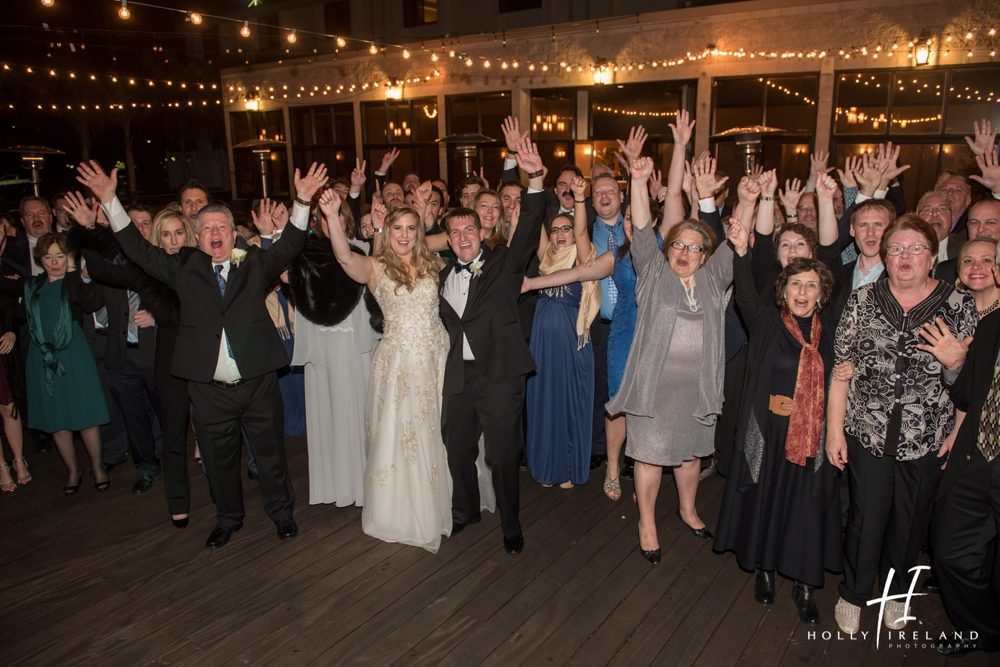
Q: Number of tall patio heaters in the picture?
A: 4